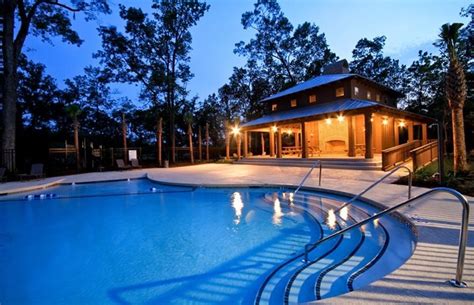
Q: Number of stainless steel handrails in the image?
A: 3